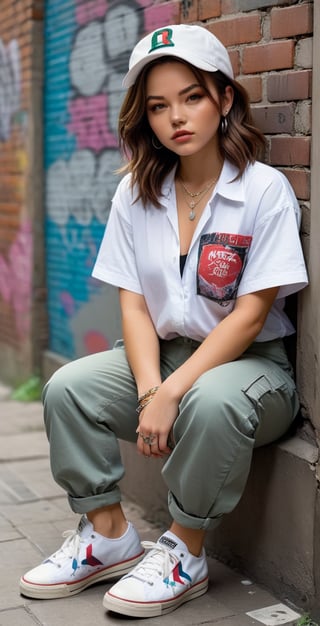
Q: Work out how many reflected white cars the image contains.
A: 0